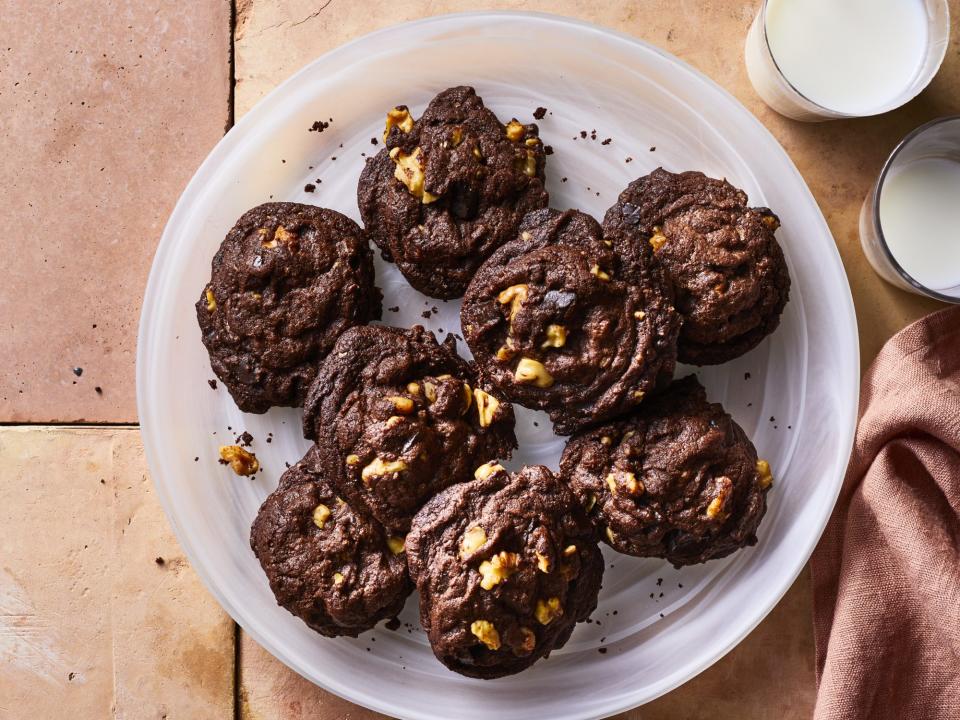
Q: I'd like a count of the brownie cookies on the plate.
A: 8